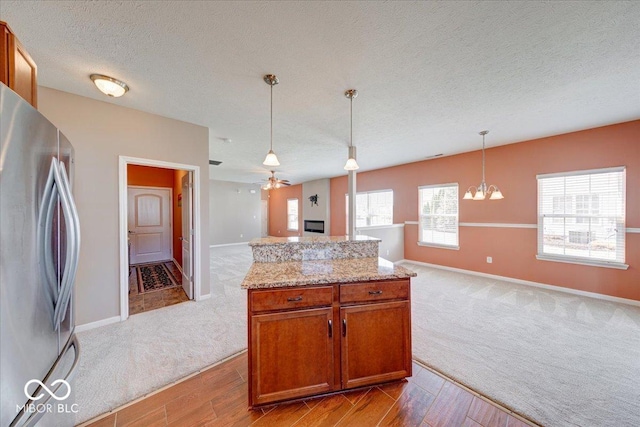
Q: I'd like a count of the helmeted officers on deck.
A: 0